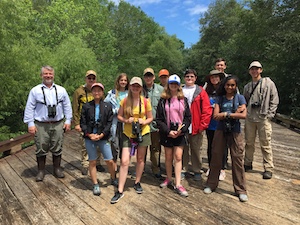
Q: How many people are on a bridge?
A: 13